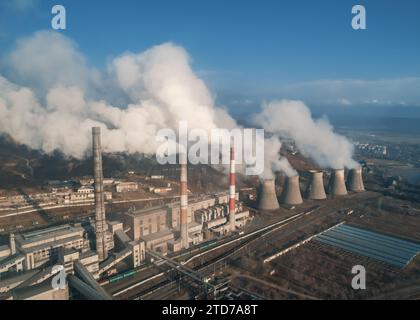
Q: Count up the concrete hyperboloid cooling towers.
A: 5